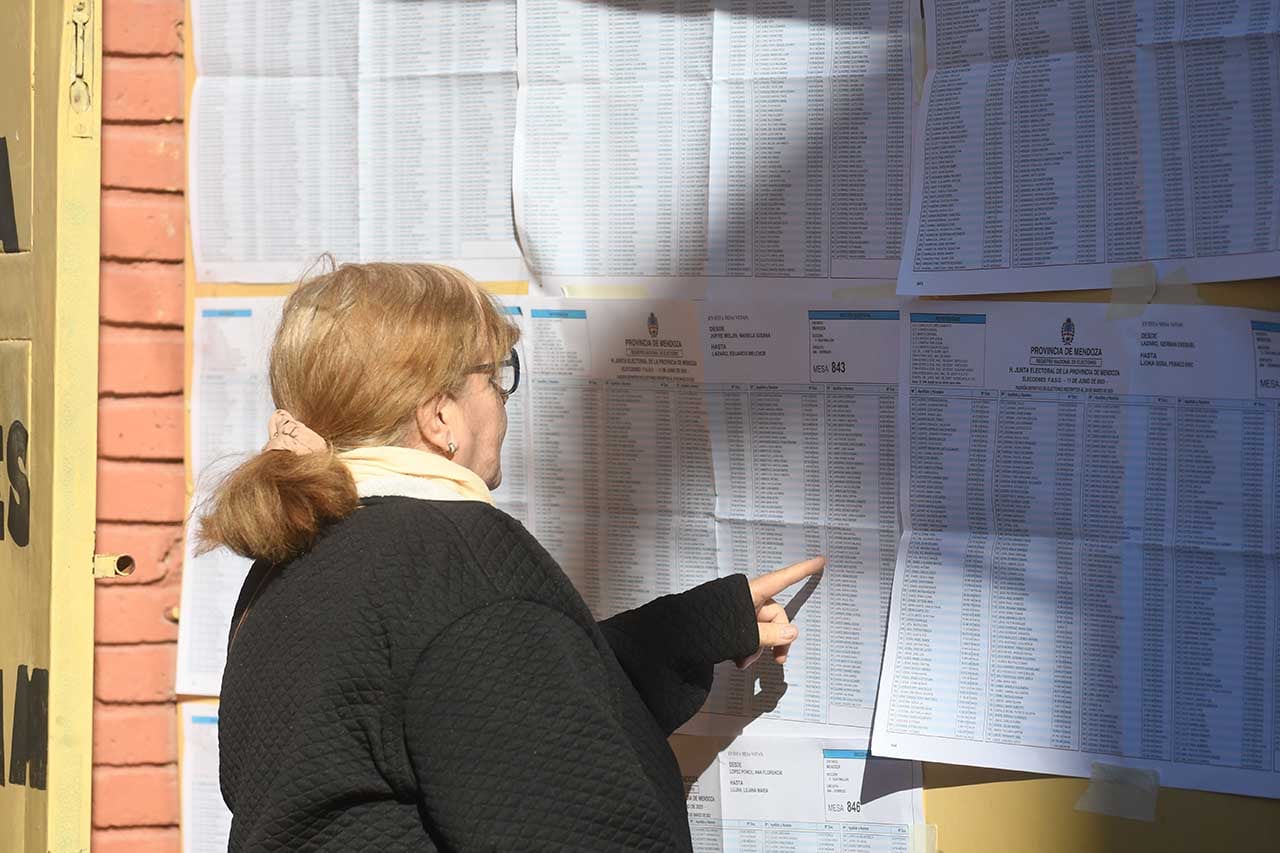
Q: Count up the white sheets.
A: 8